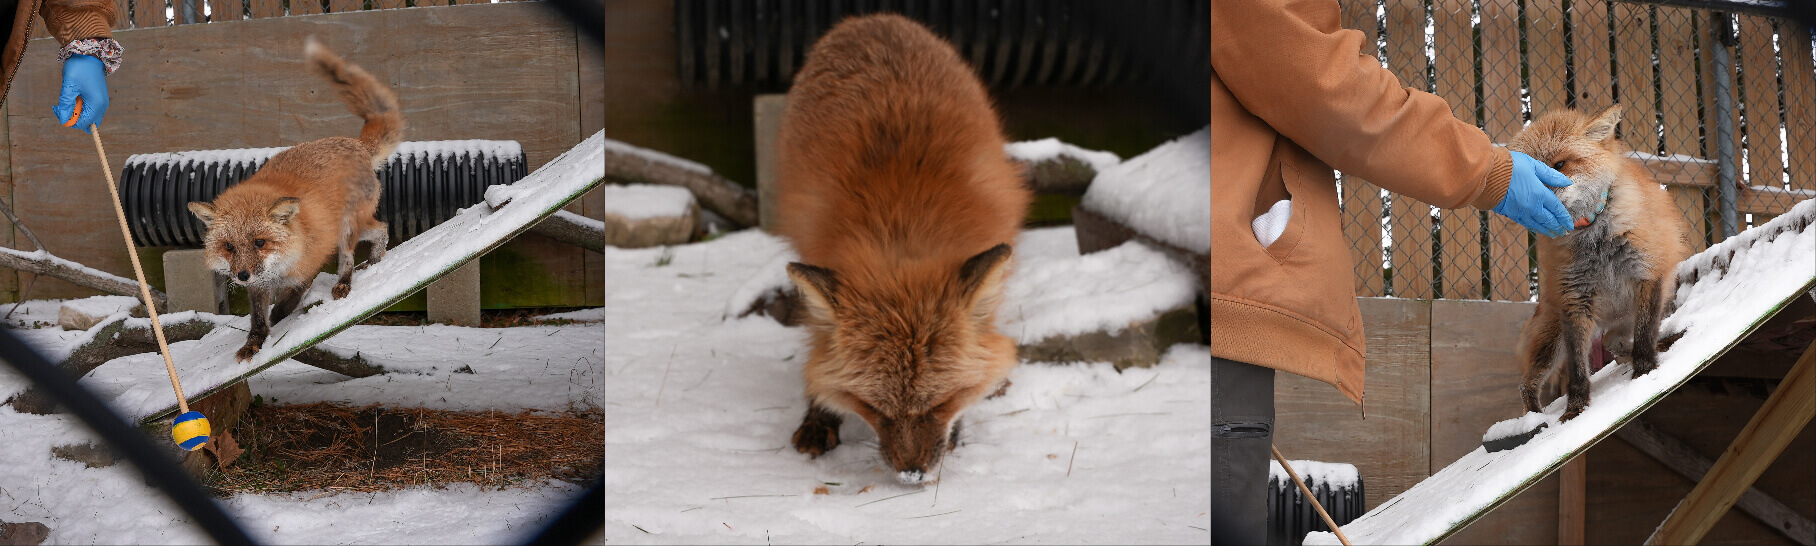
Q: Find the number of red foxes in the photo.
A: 3